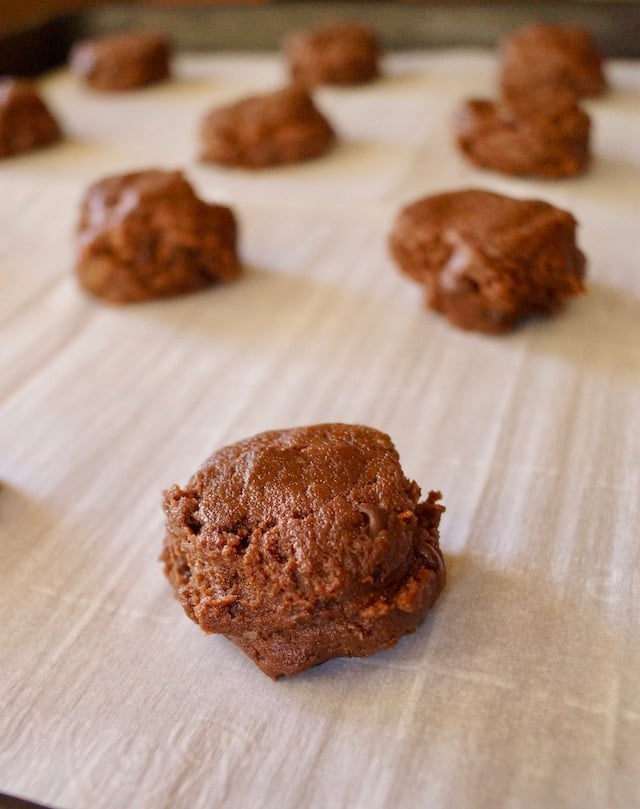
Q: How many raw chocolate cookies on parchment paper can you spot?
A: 9